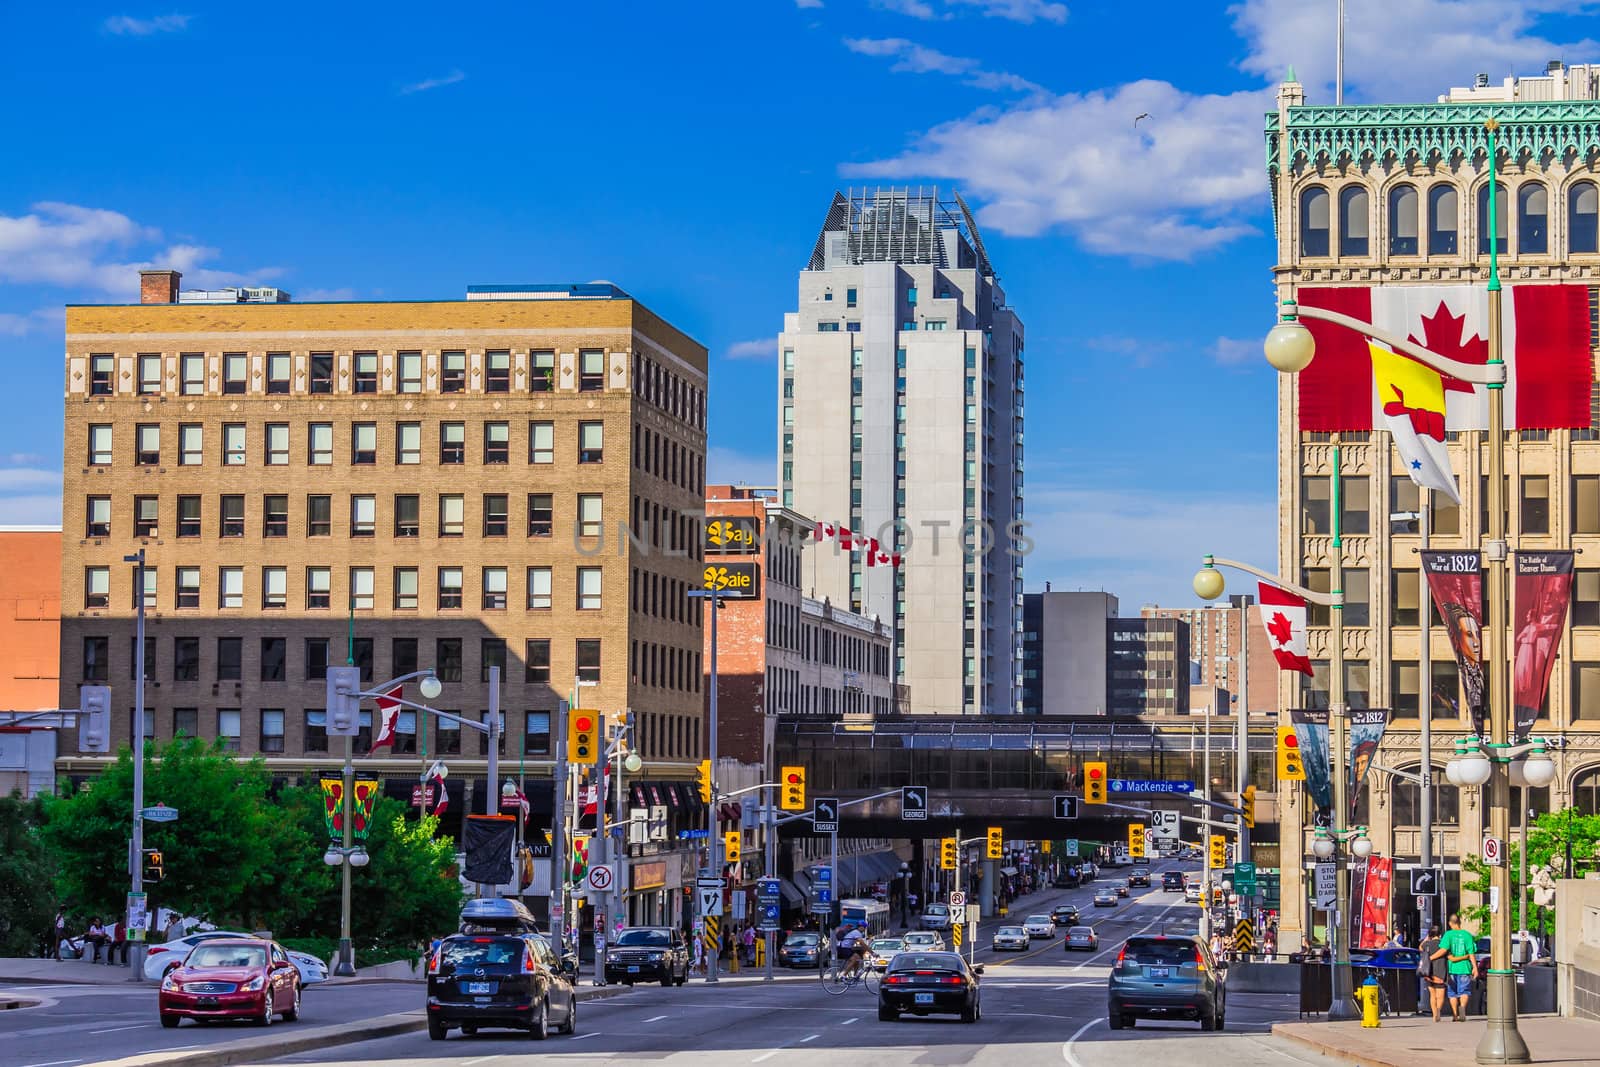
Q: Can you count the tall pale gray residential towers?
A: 1